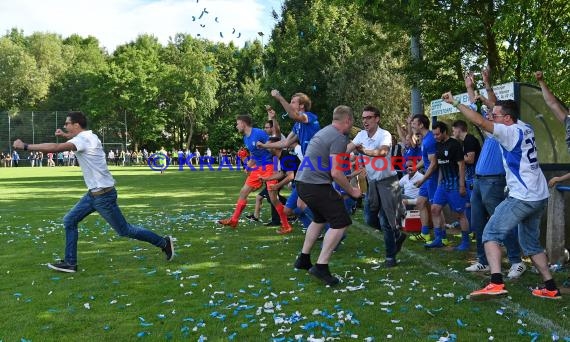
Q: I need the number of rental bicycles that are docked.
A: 0